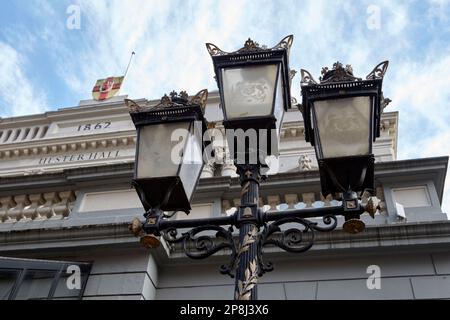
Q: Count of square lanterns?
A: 3